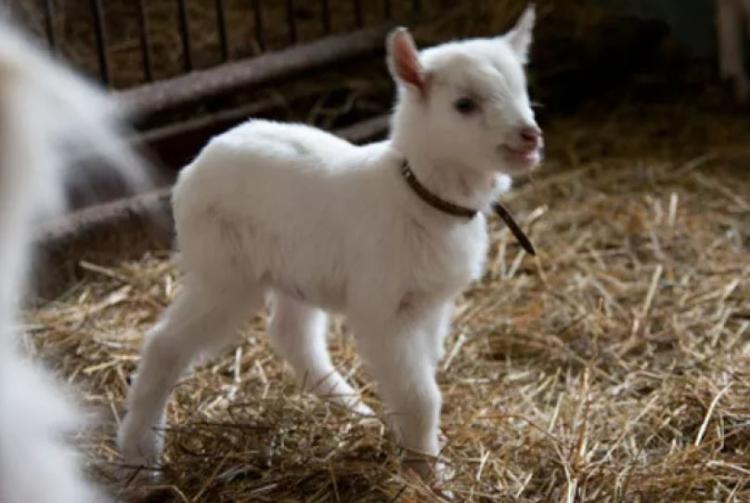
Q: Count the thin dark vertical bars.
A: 11